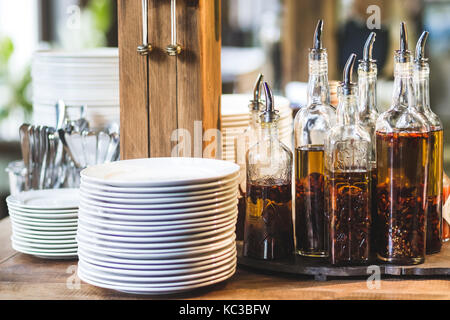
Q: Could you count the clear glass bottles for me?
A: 7